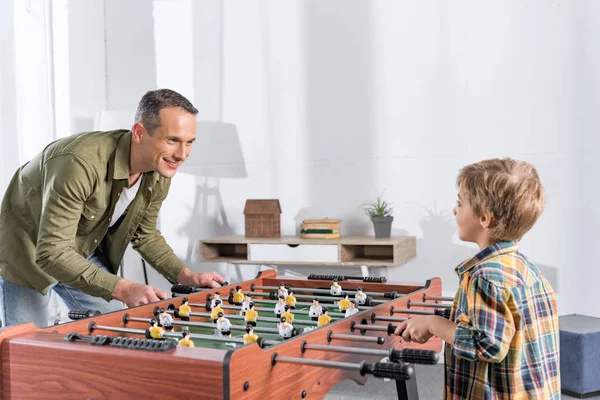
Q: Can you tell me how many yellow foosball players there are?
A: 11